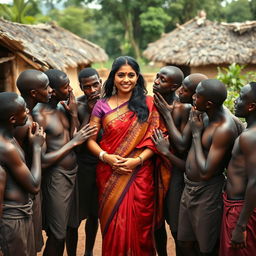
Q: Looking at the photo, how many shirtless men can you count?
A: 8